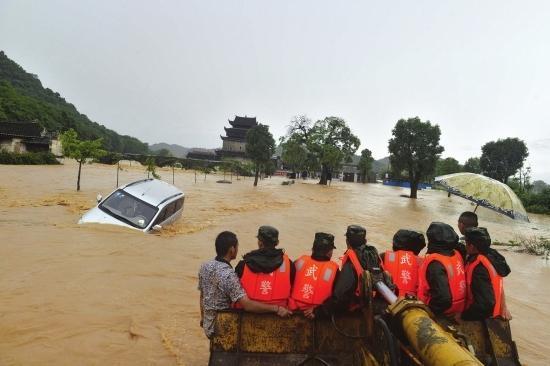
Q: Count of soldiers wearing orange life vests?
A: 6